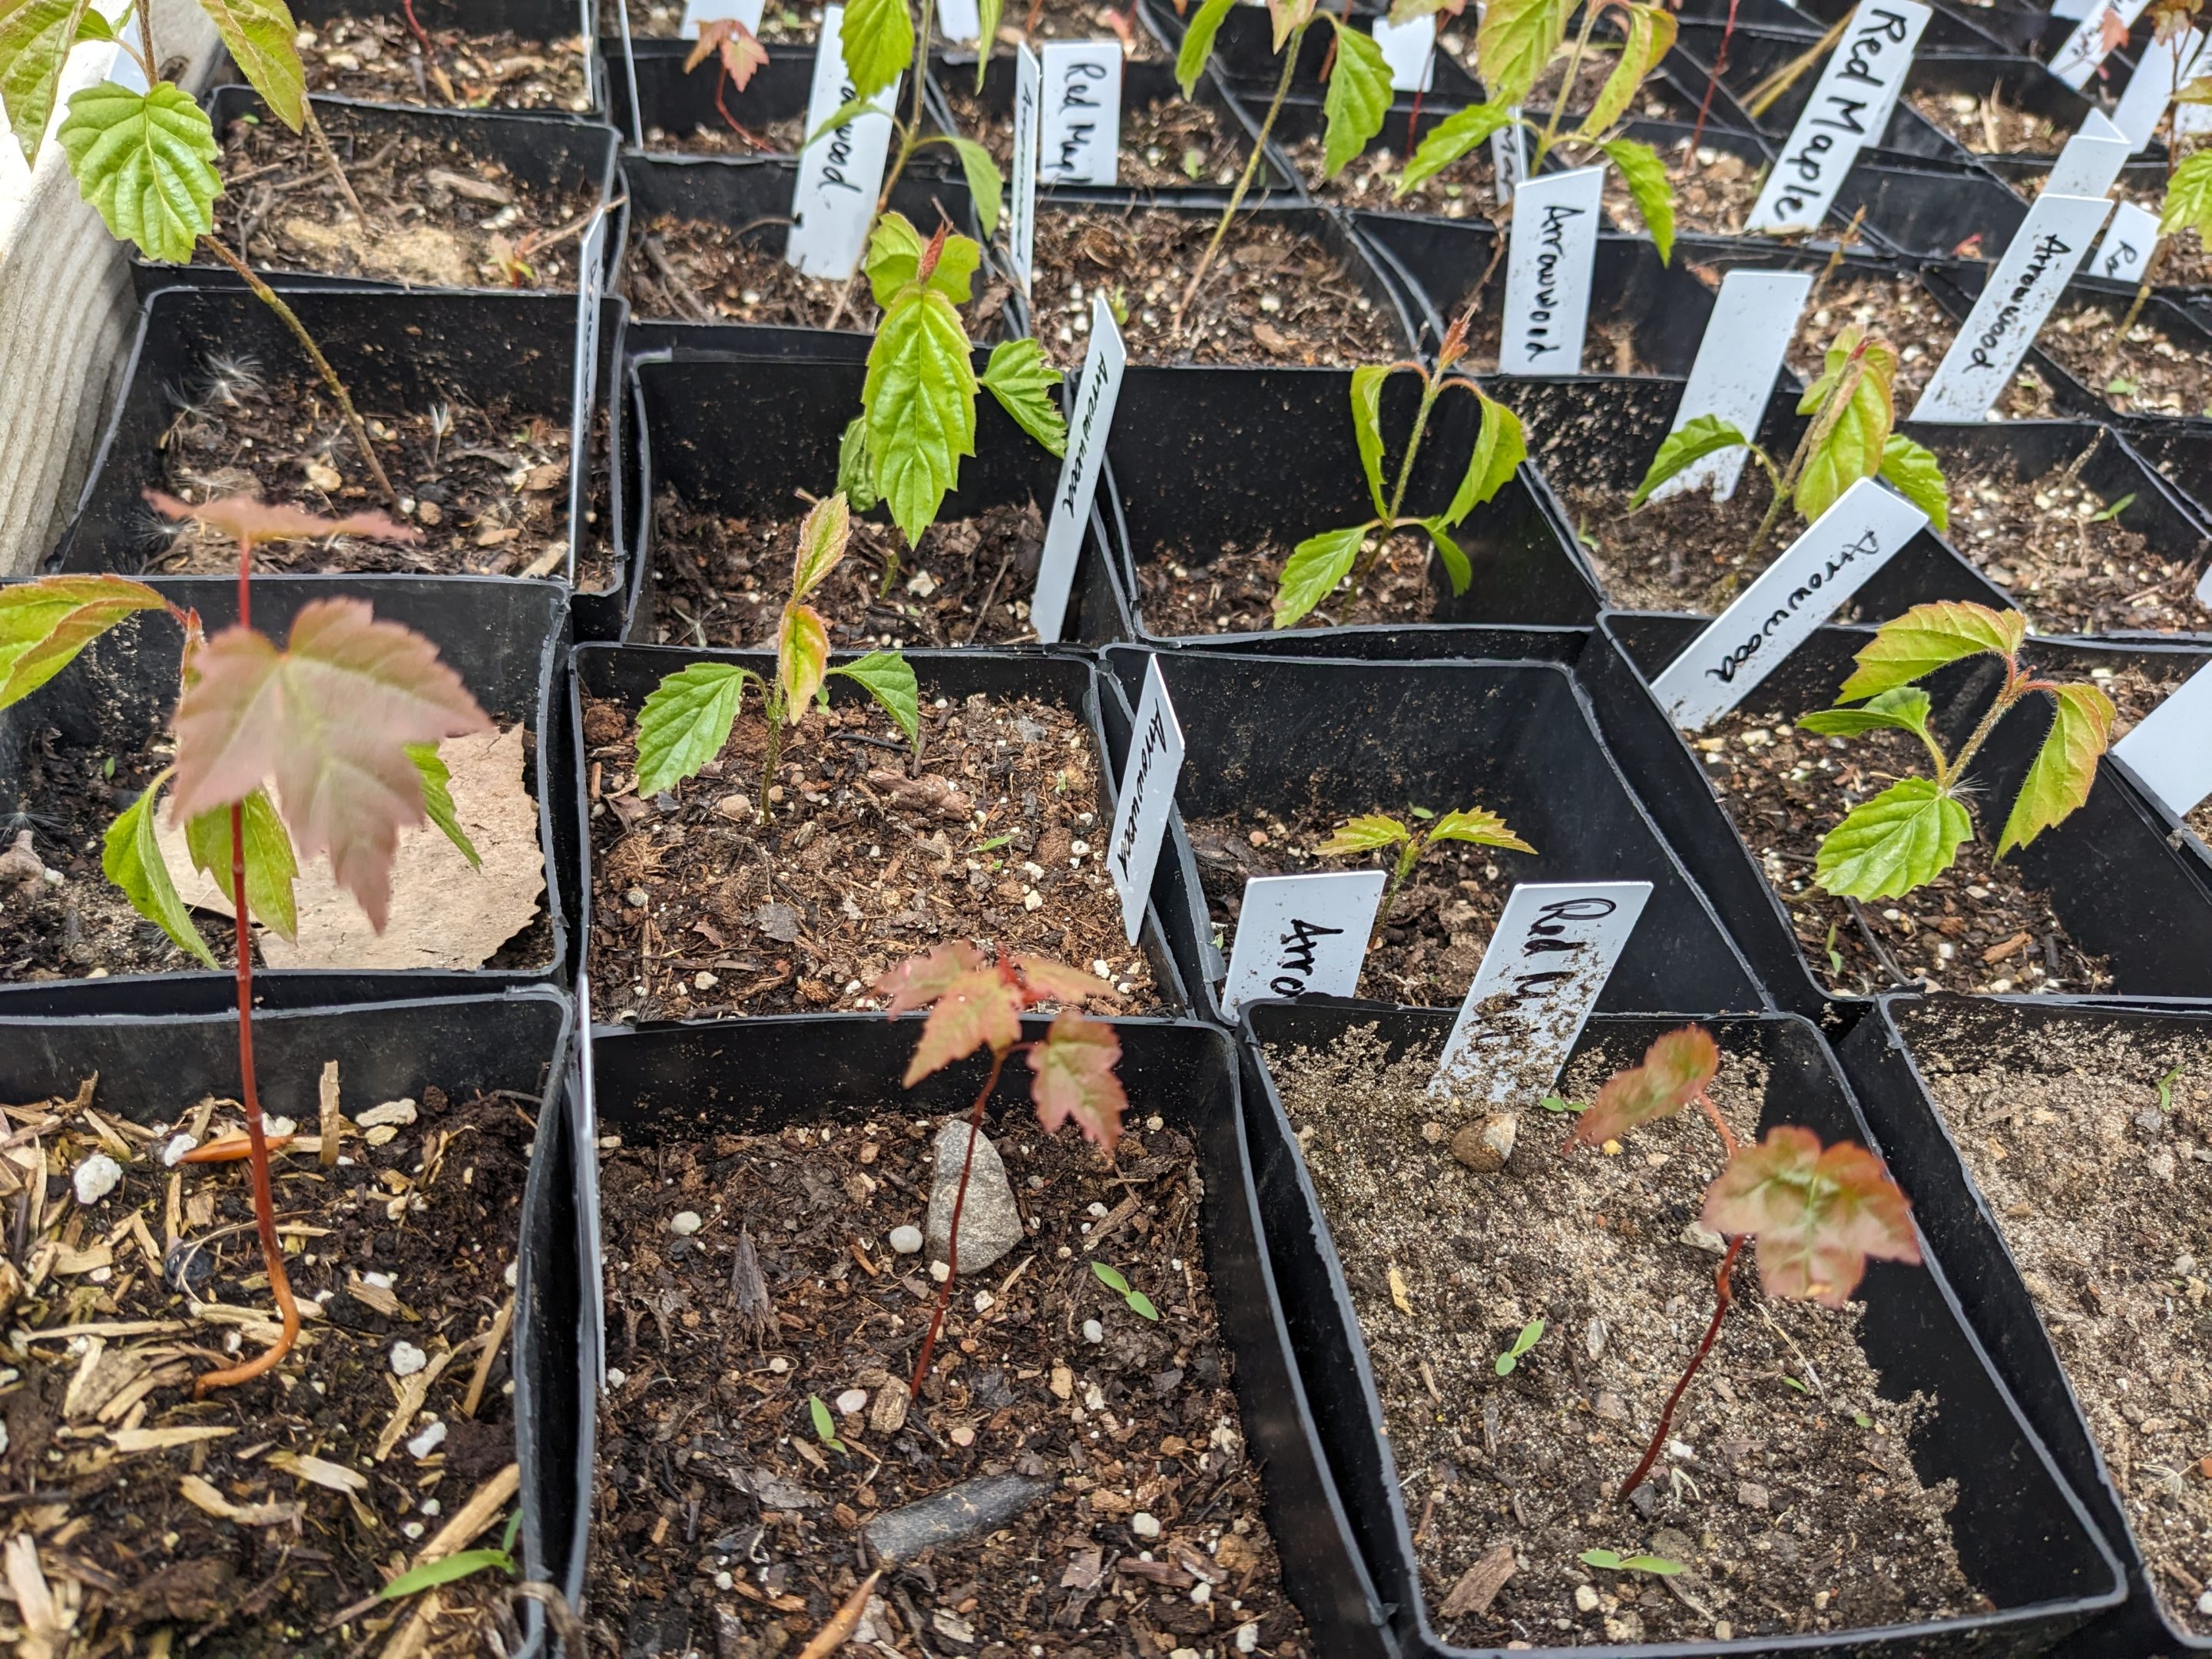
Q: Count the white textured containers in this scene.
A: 0